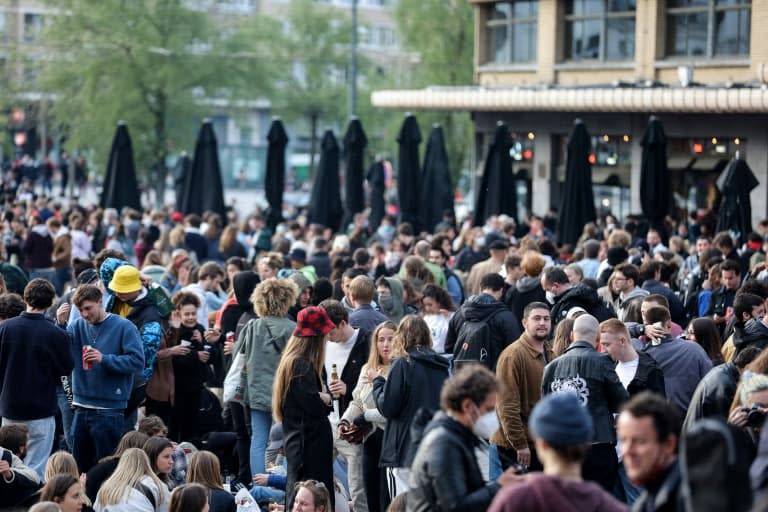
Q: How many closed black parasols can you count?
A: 13